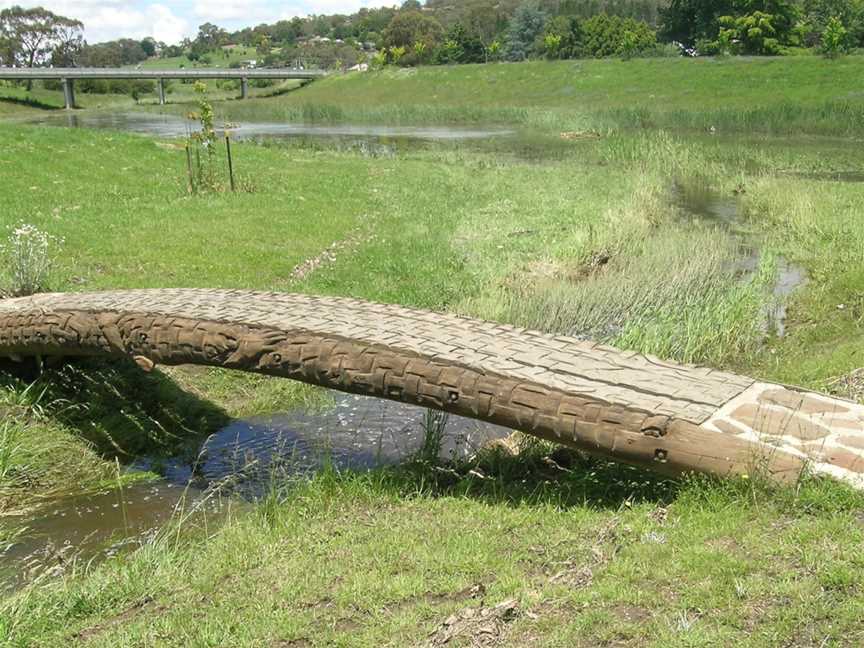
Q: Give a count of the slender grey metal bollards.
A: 0